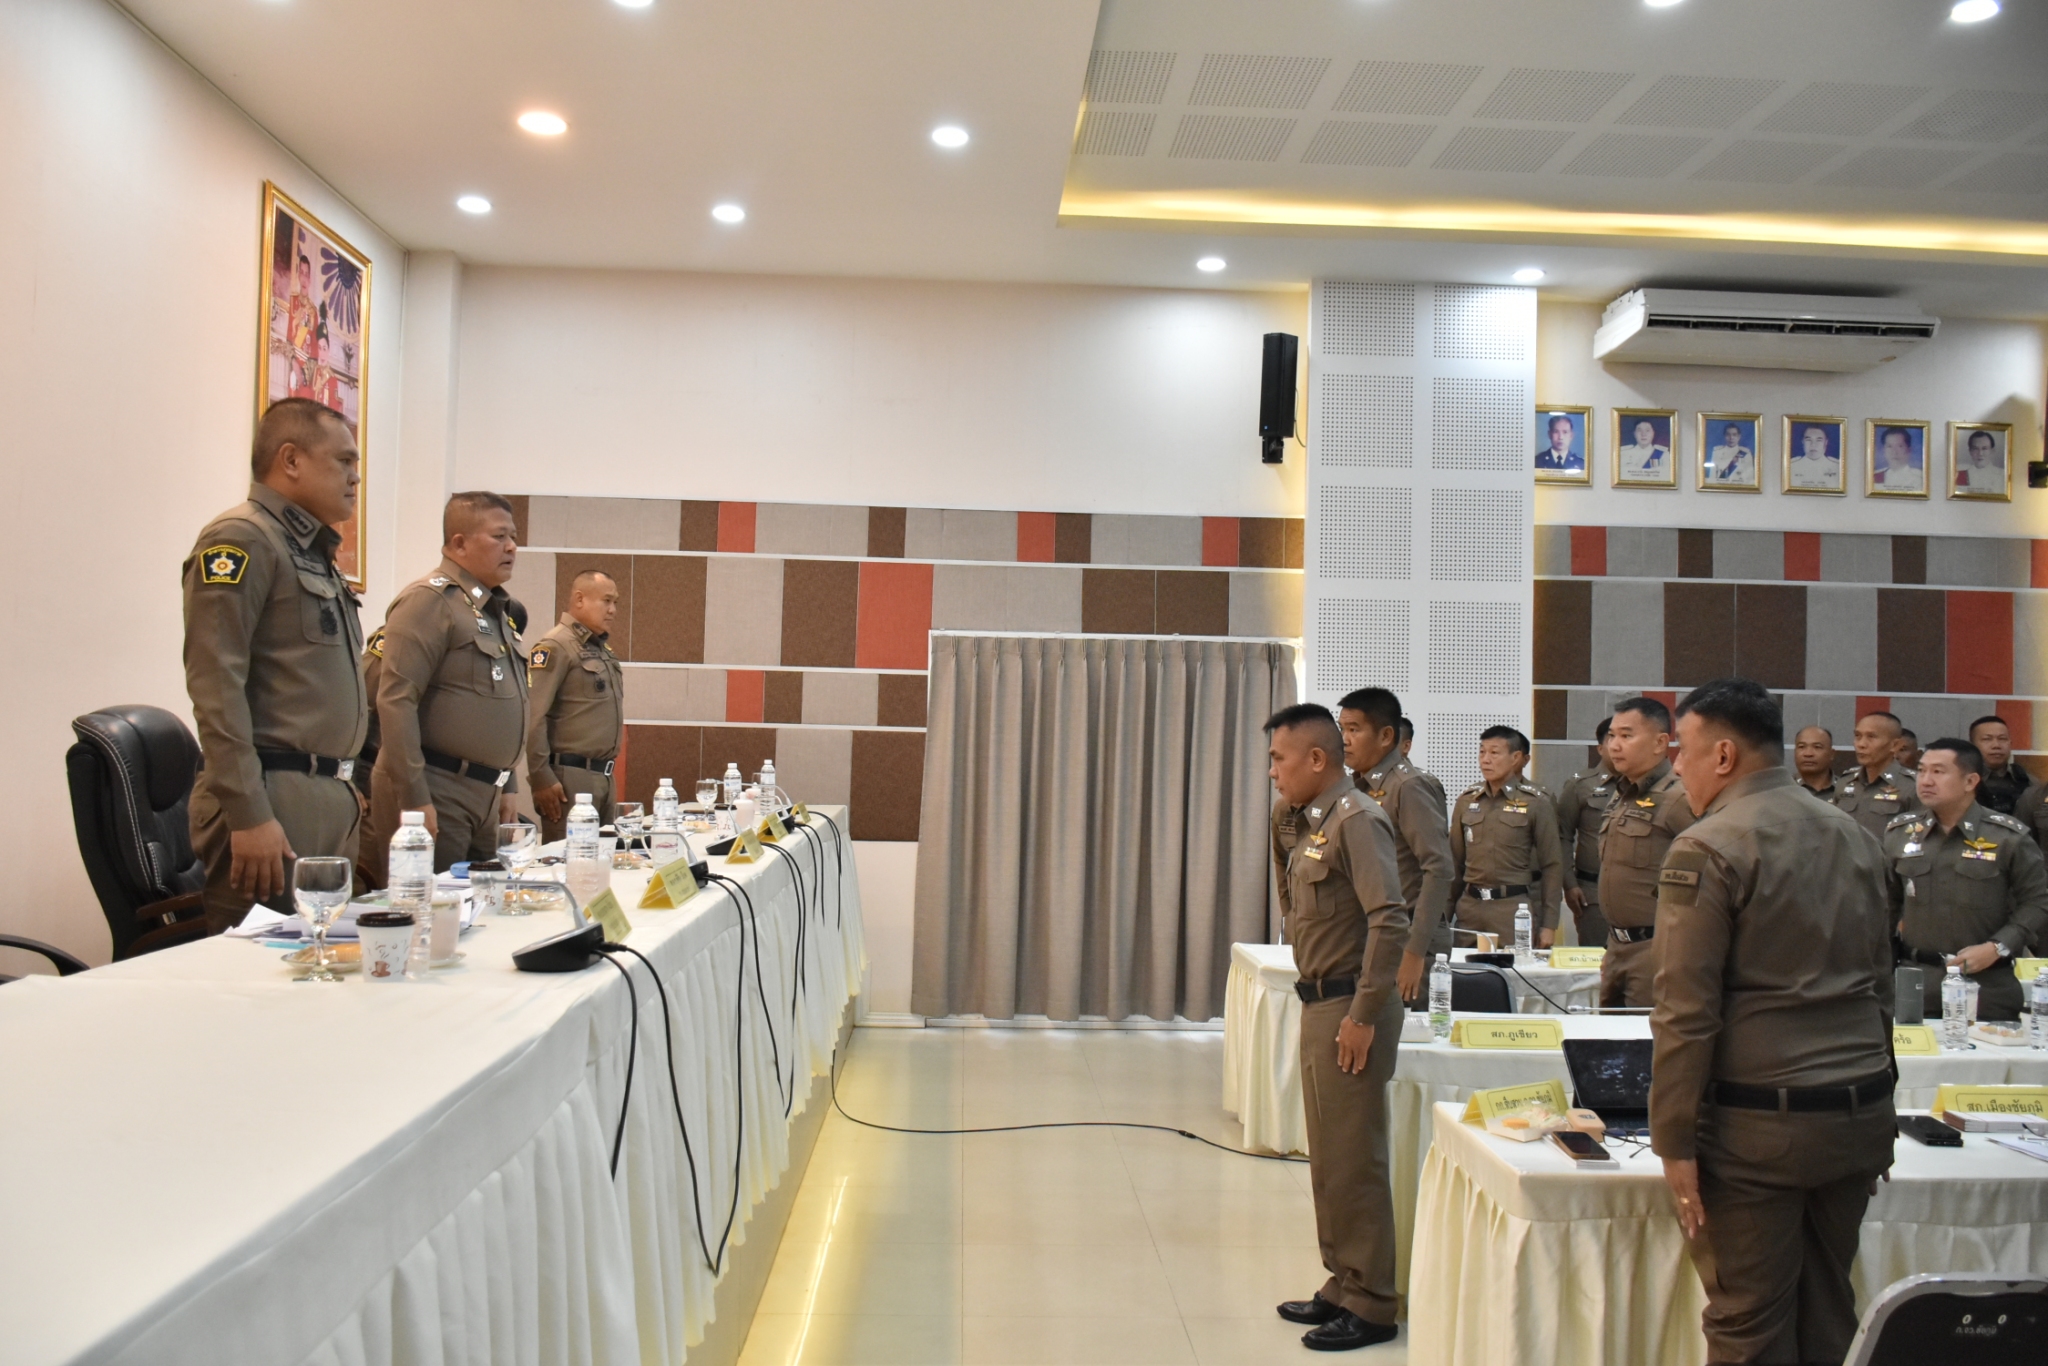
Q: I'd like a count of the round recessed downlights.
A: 9